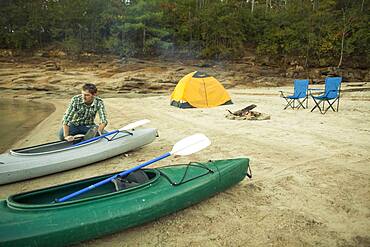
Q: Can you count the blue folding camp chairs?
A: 2